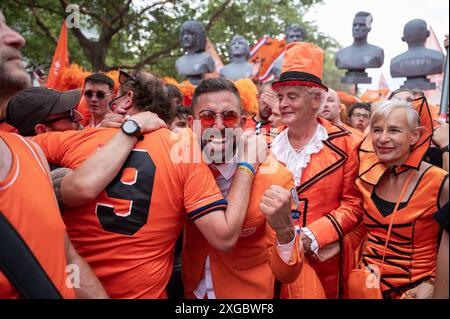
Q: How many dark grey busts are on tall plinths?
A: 5